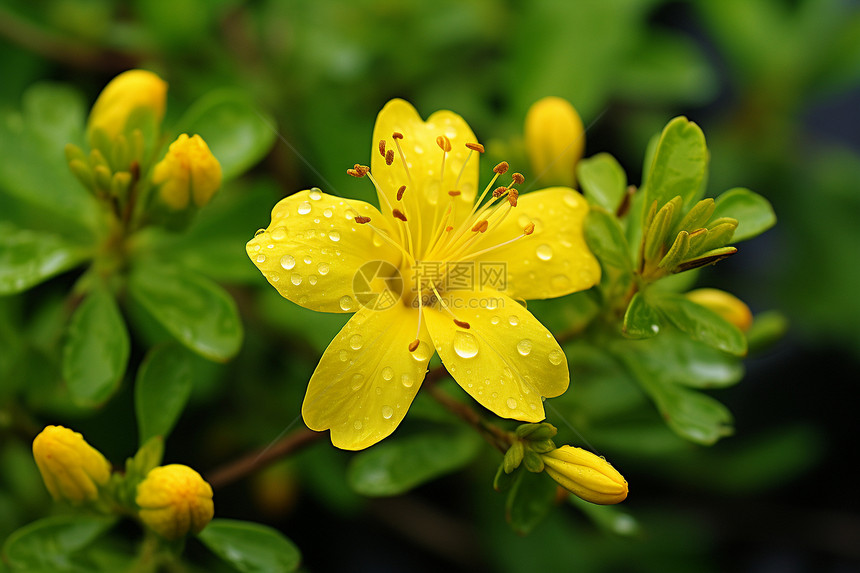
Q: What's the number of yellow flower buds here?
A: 7